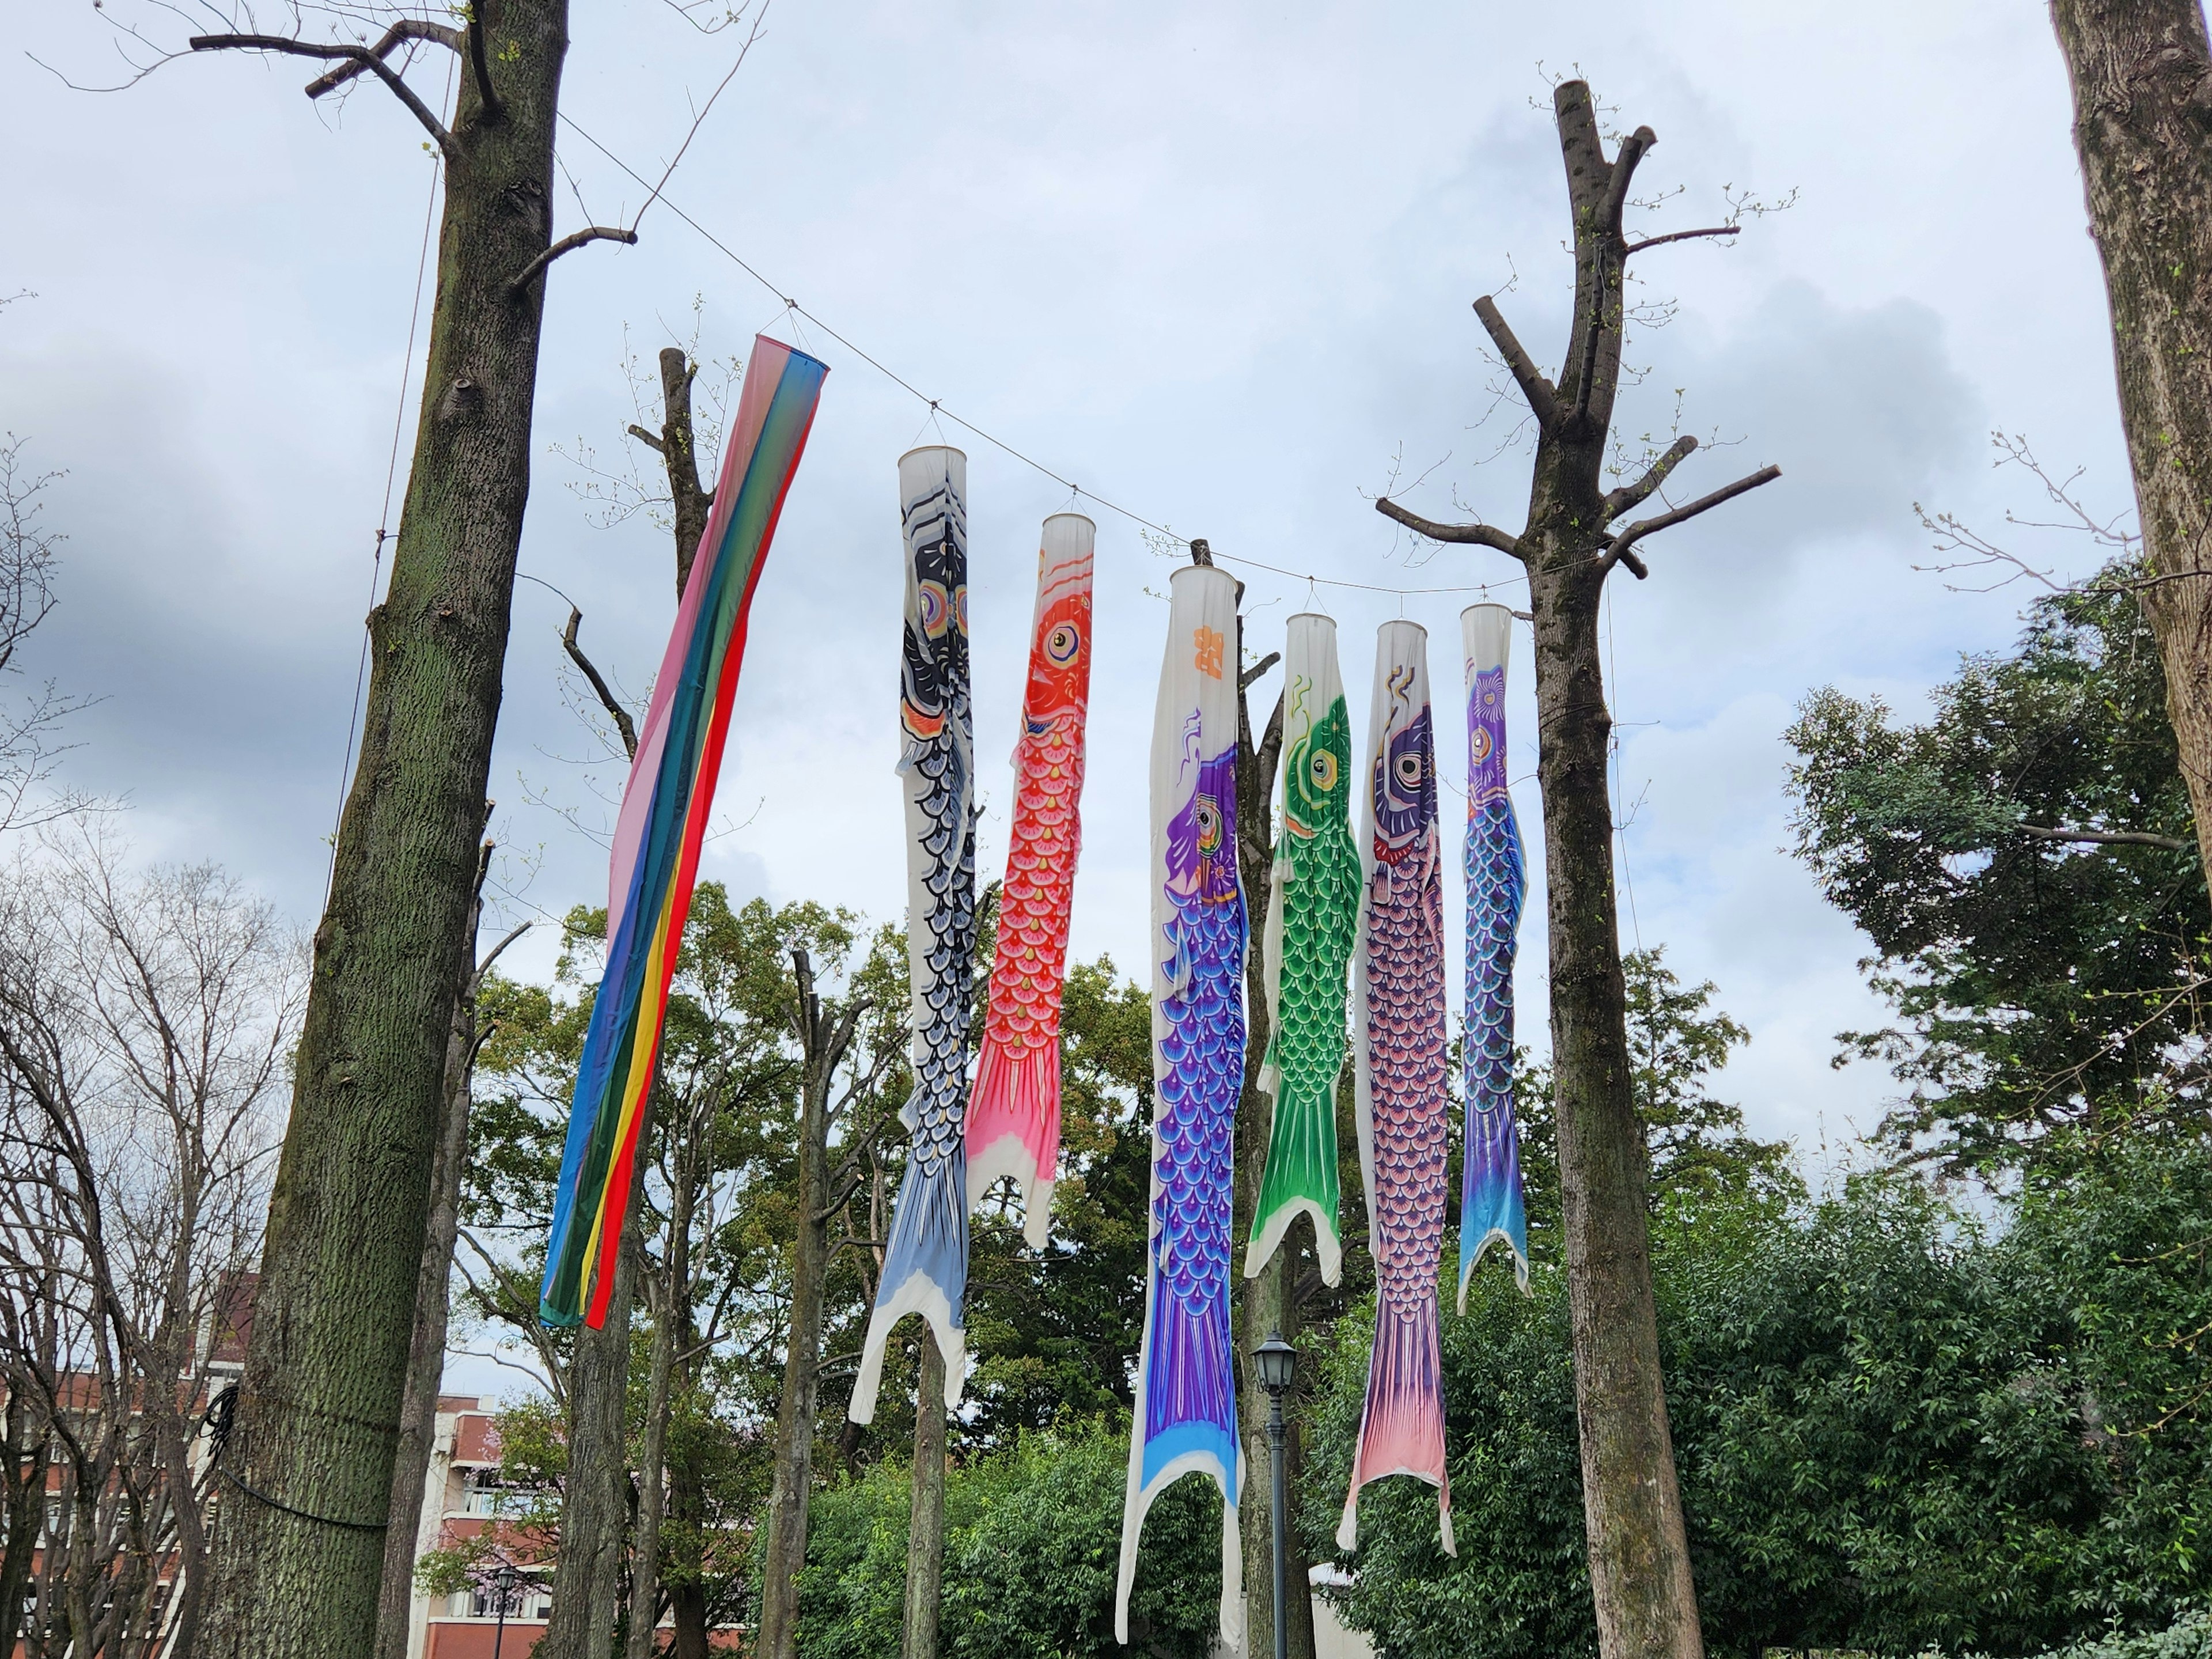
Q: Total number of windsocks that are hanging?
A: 7